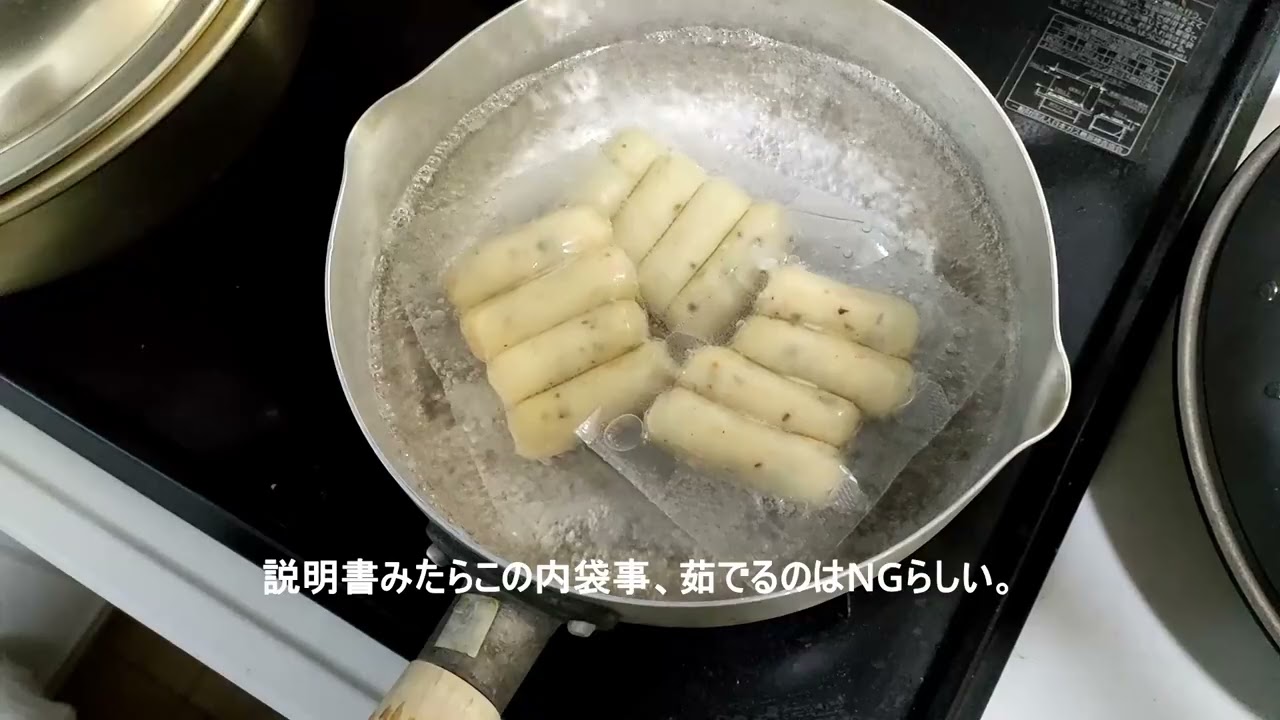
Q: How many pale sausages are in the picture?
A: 12